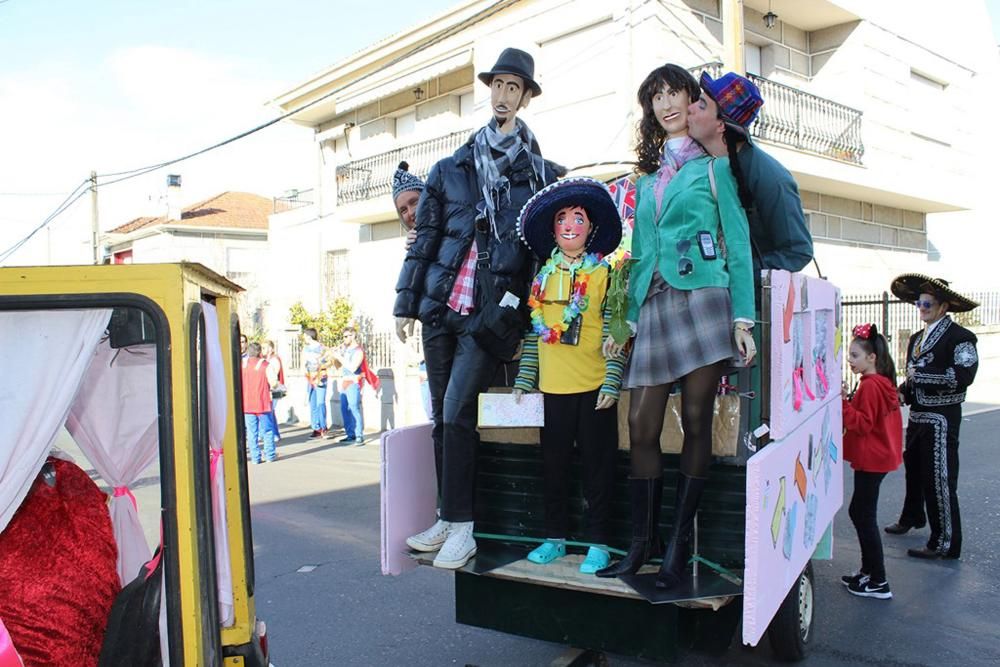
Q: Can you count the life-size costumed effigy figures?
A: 3